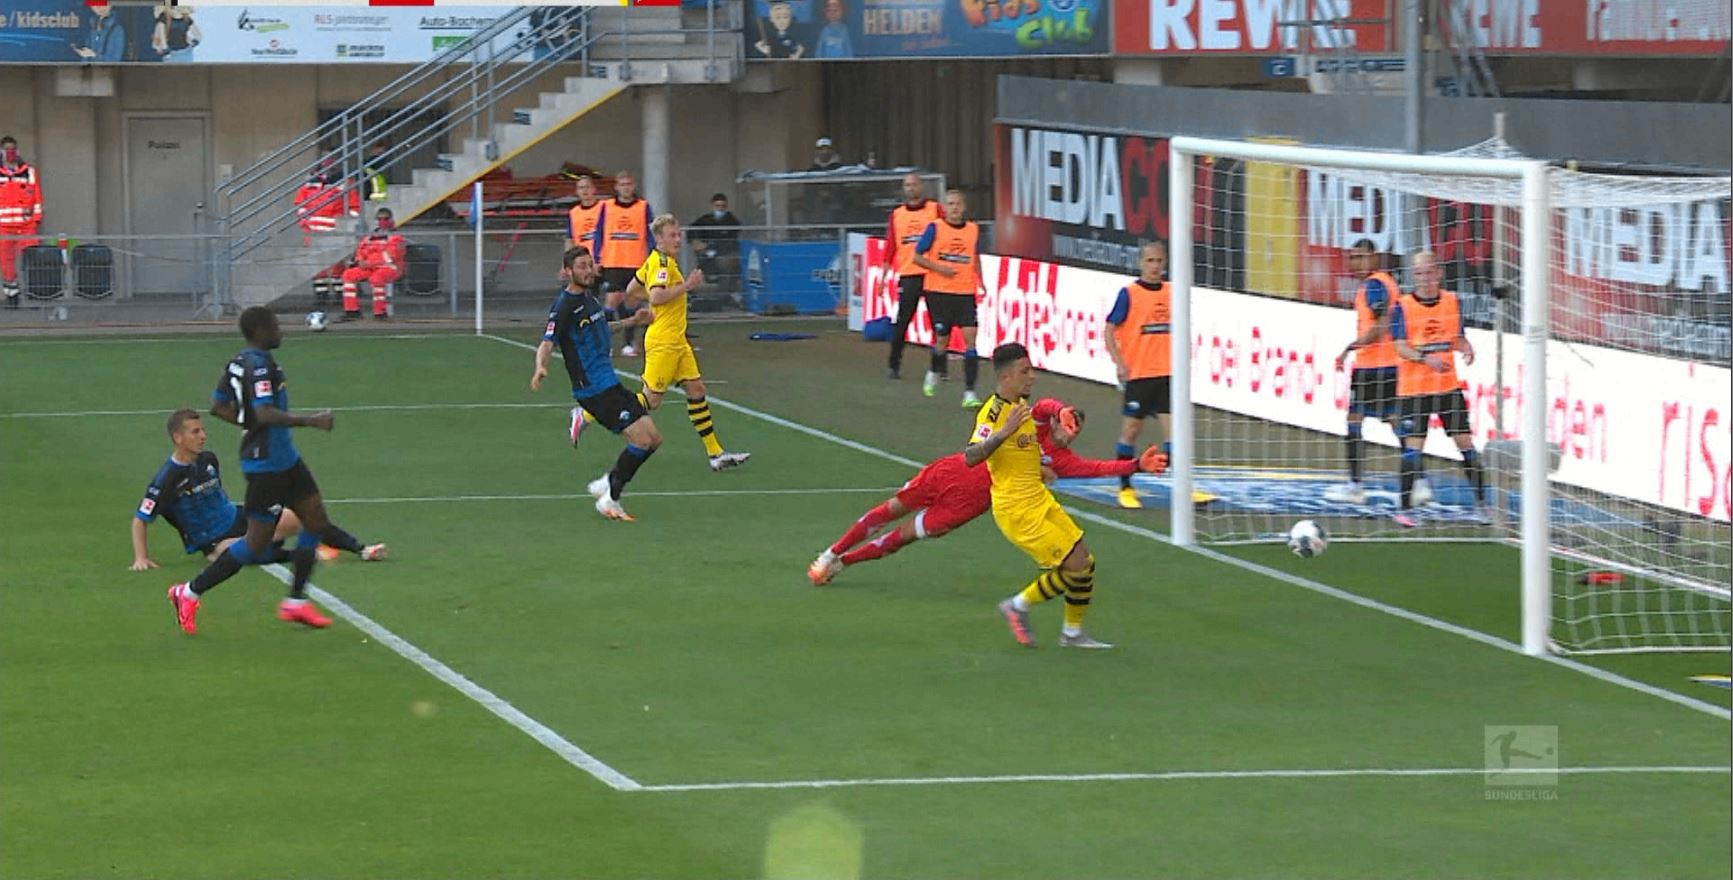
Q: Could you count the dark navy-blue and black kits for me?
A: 3